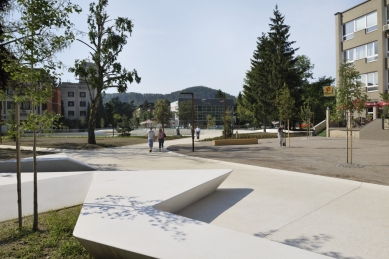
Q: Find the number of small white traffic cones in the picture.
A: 0